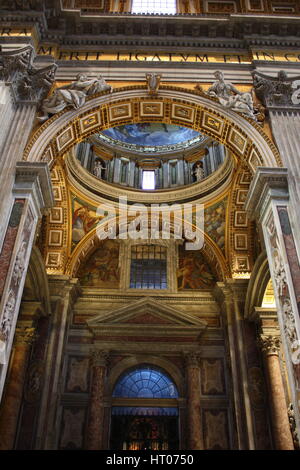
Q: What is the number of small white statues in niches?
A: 2